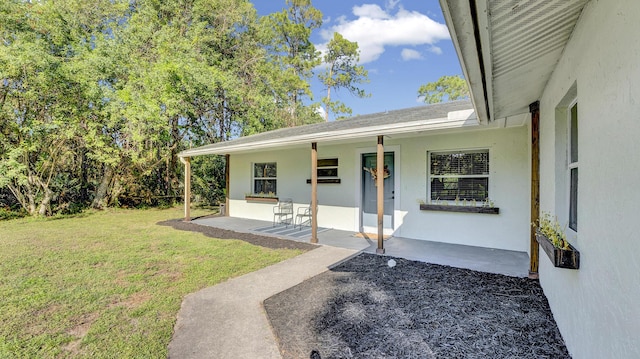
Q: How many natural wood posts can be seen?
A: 5